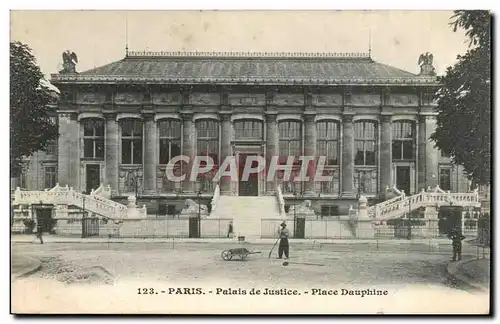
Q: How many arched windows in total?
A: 9